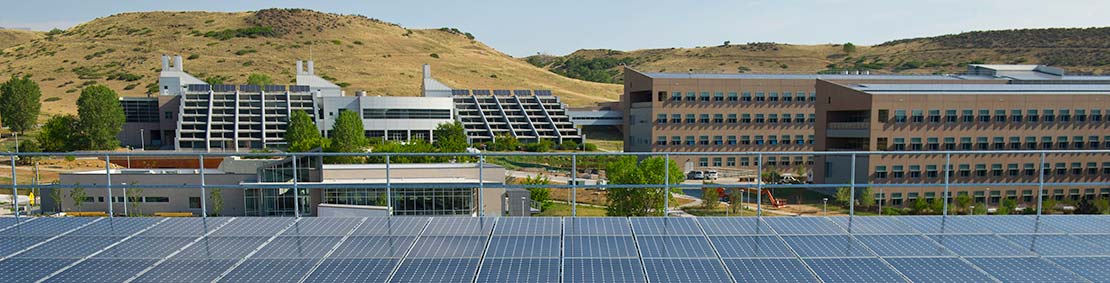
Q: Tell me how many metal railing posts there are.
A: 12